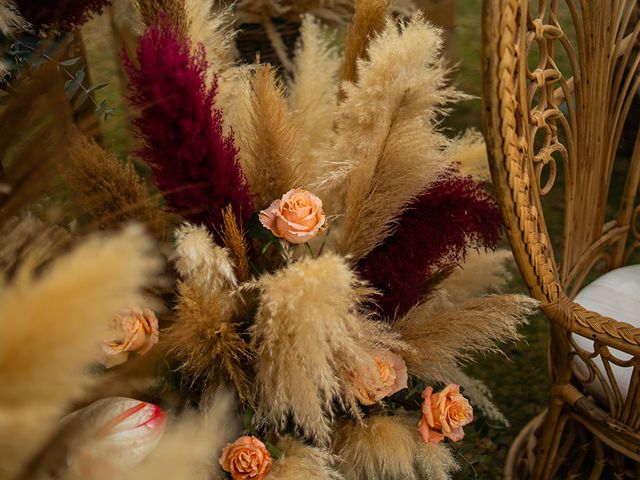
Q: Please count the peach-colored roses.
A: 5